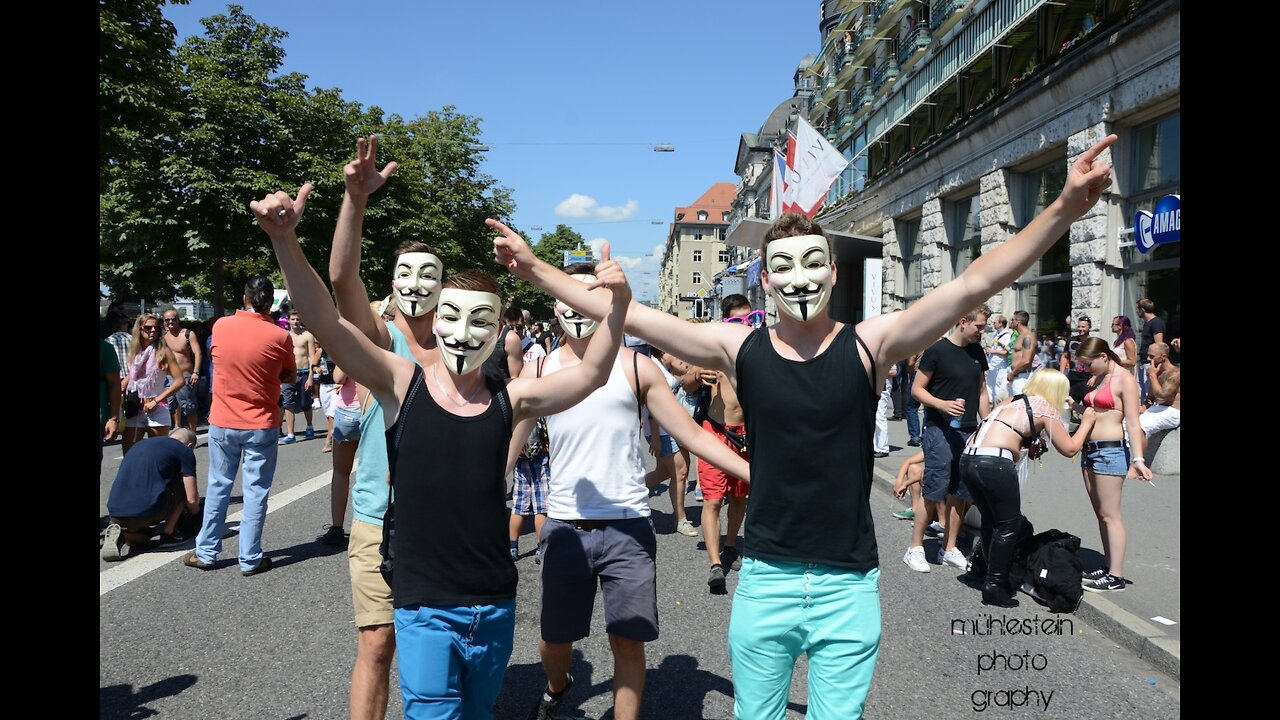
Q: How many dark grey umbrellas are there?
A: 0